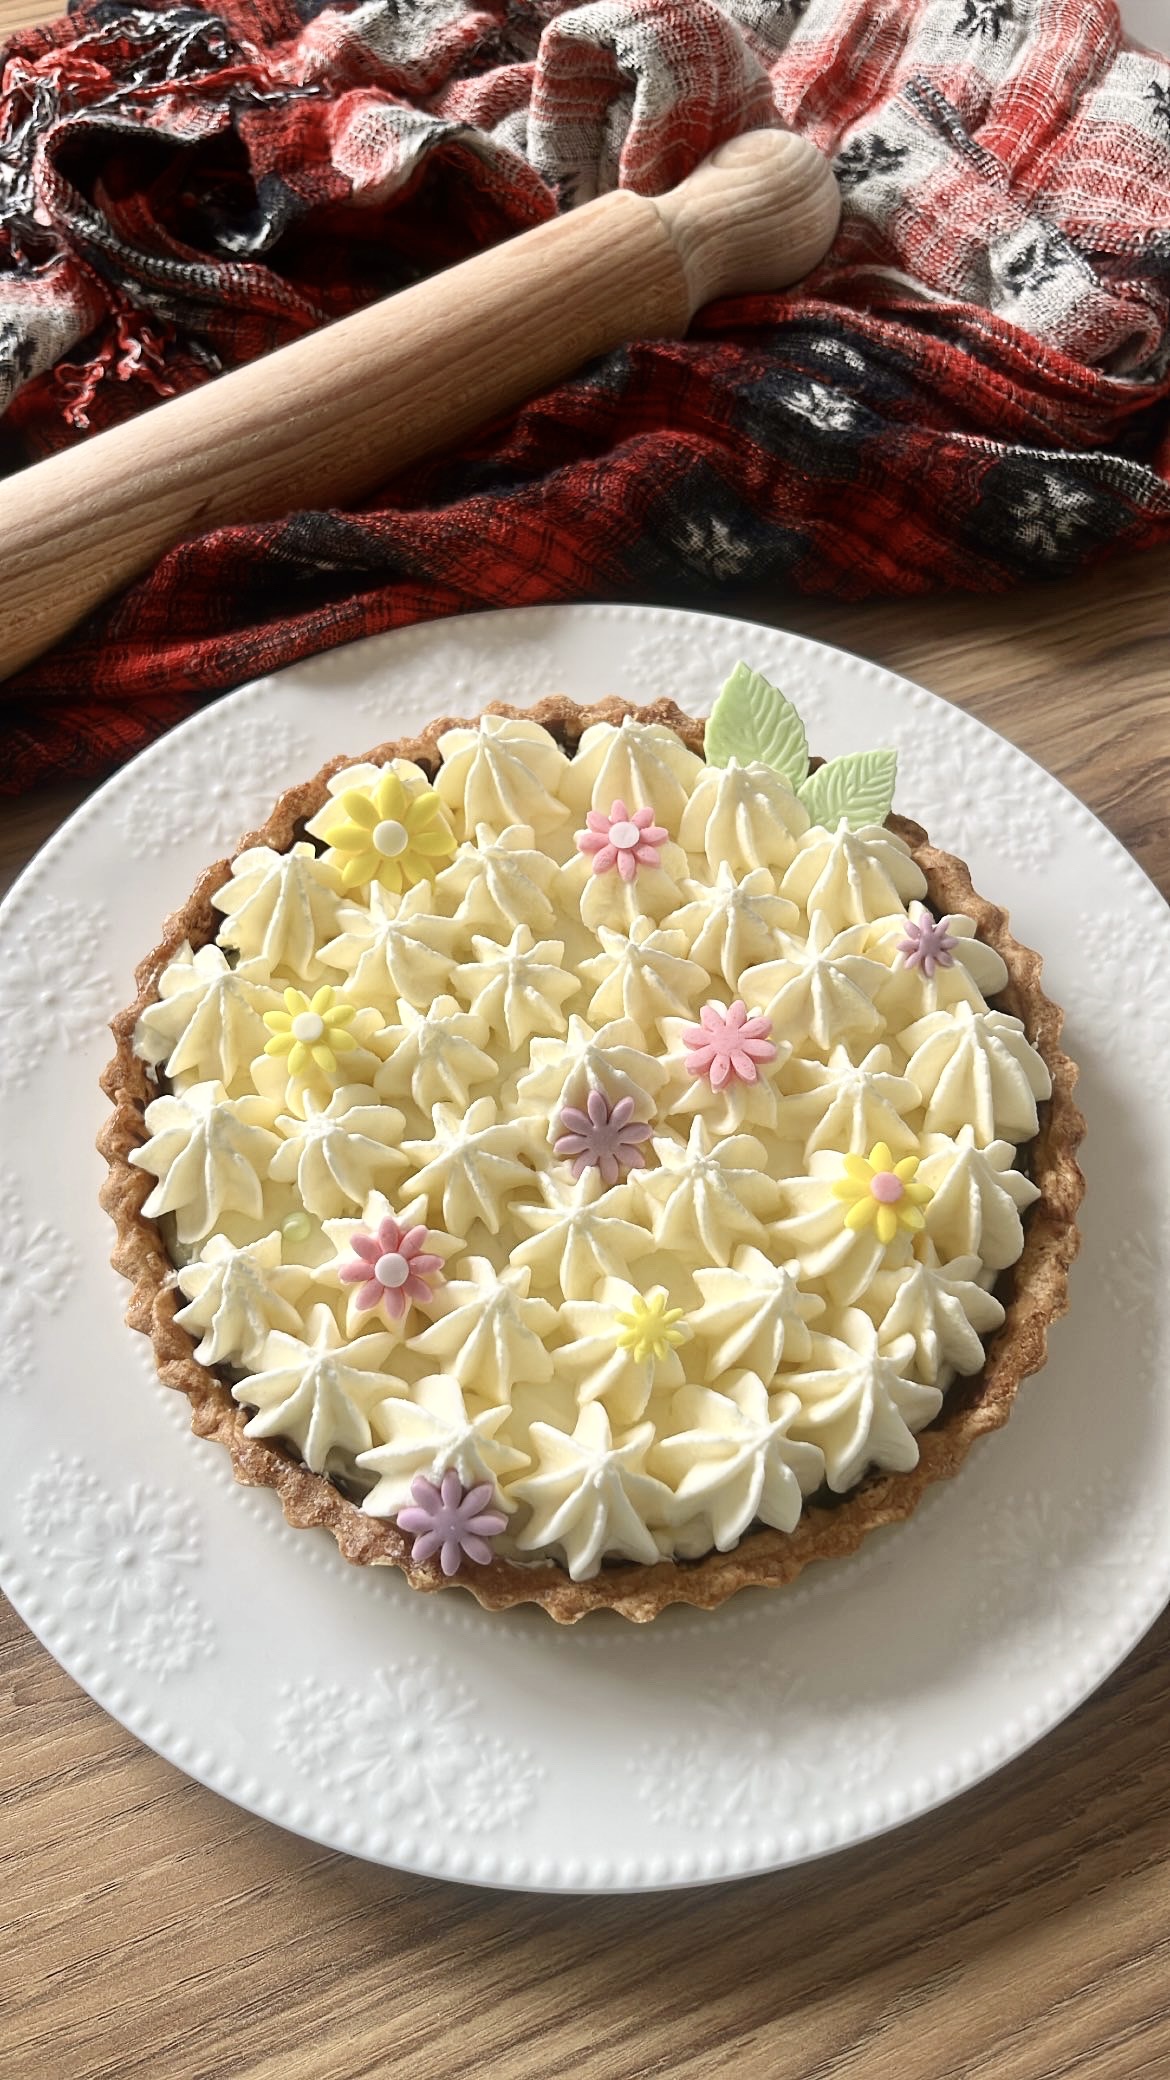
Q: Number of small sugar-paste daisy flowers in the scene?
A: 10